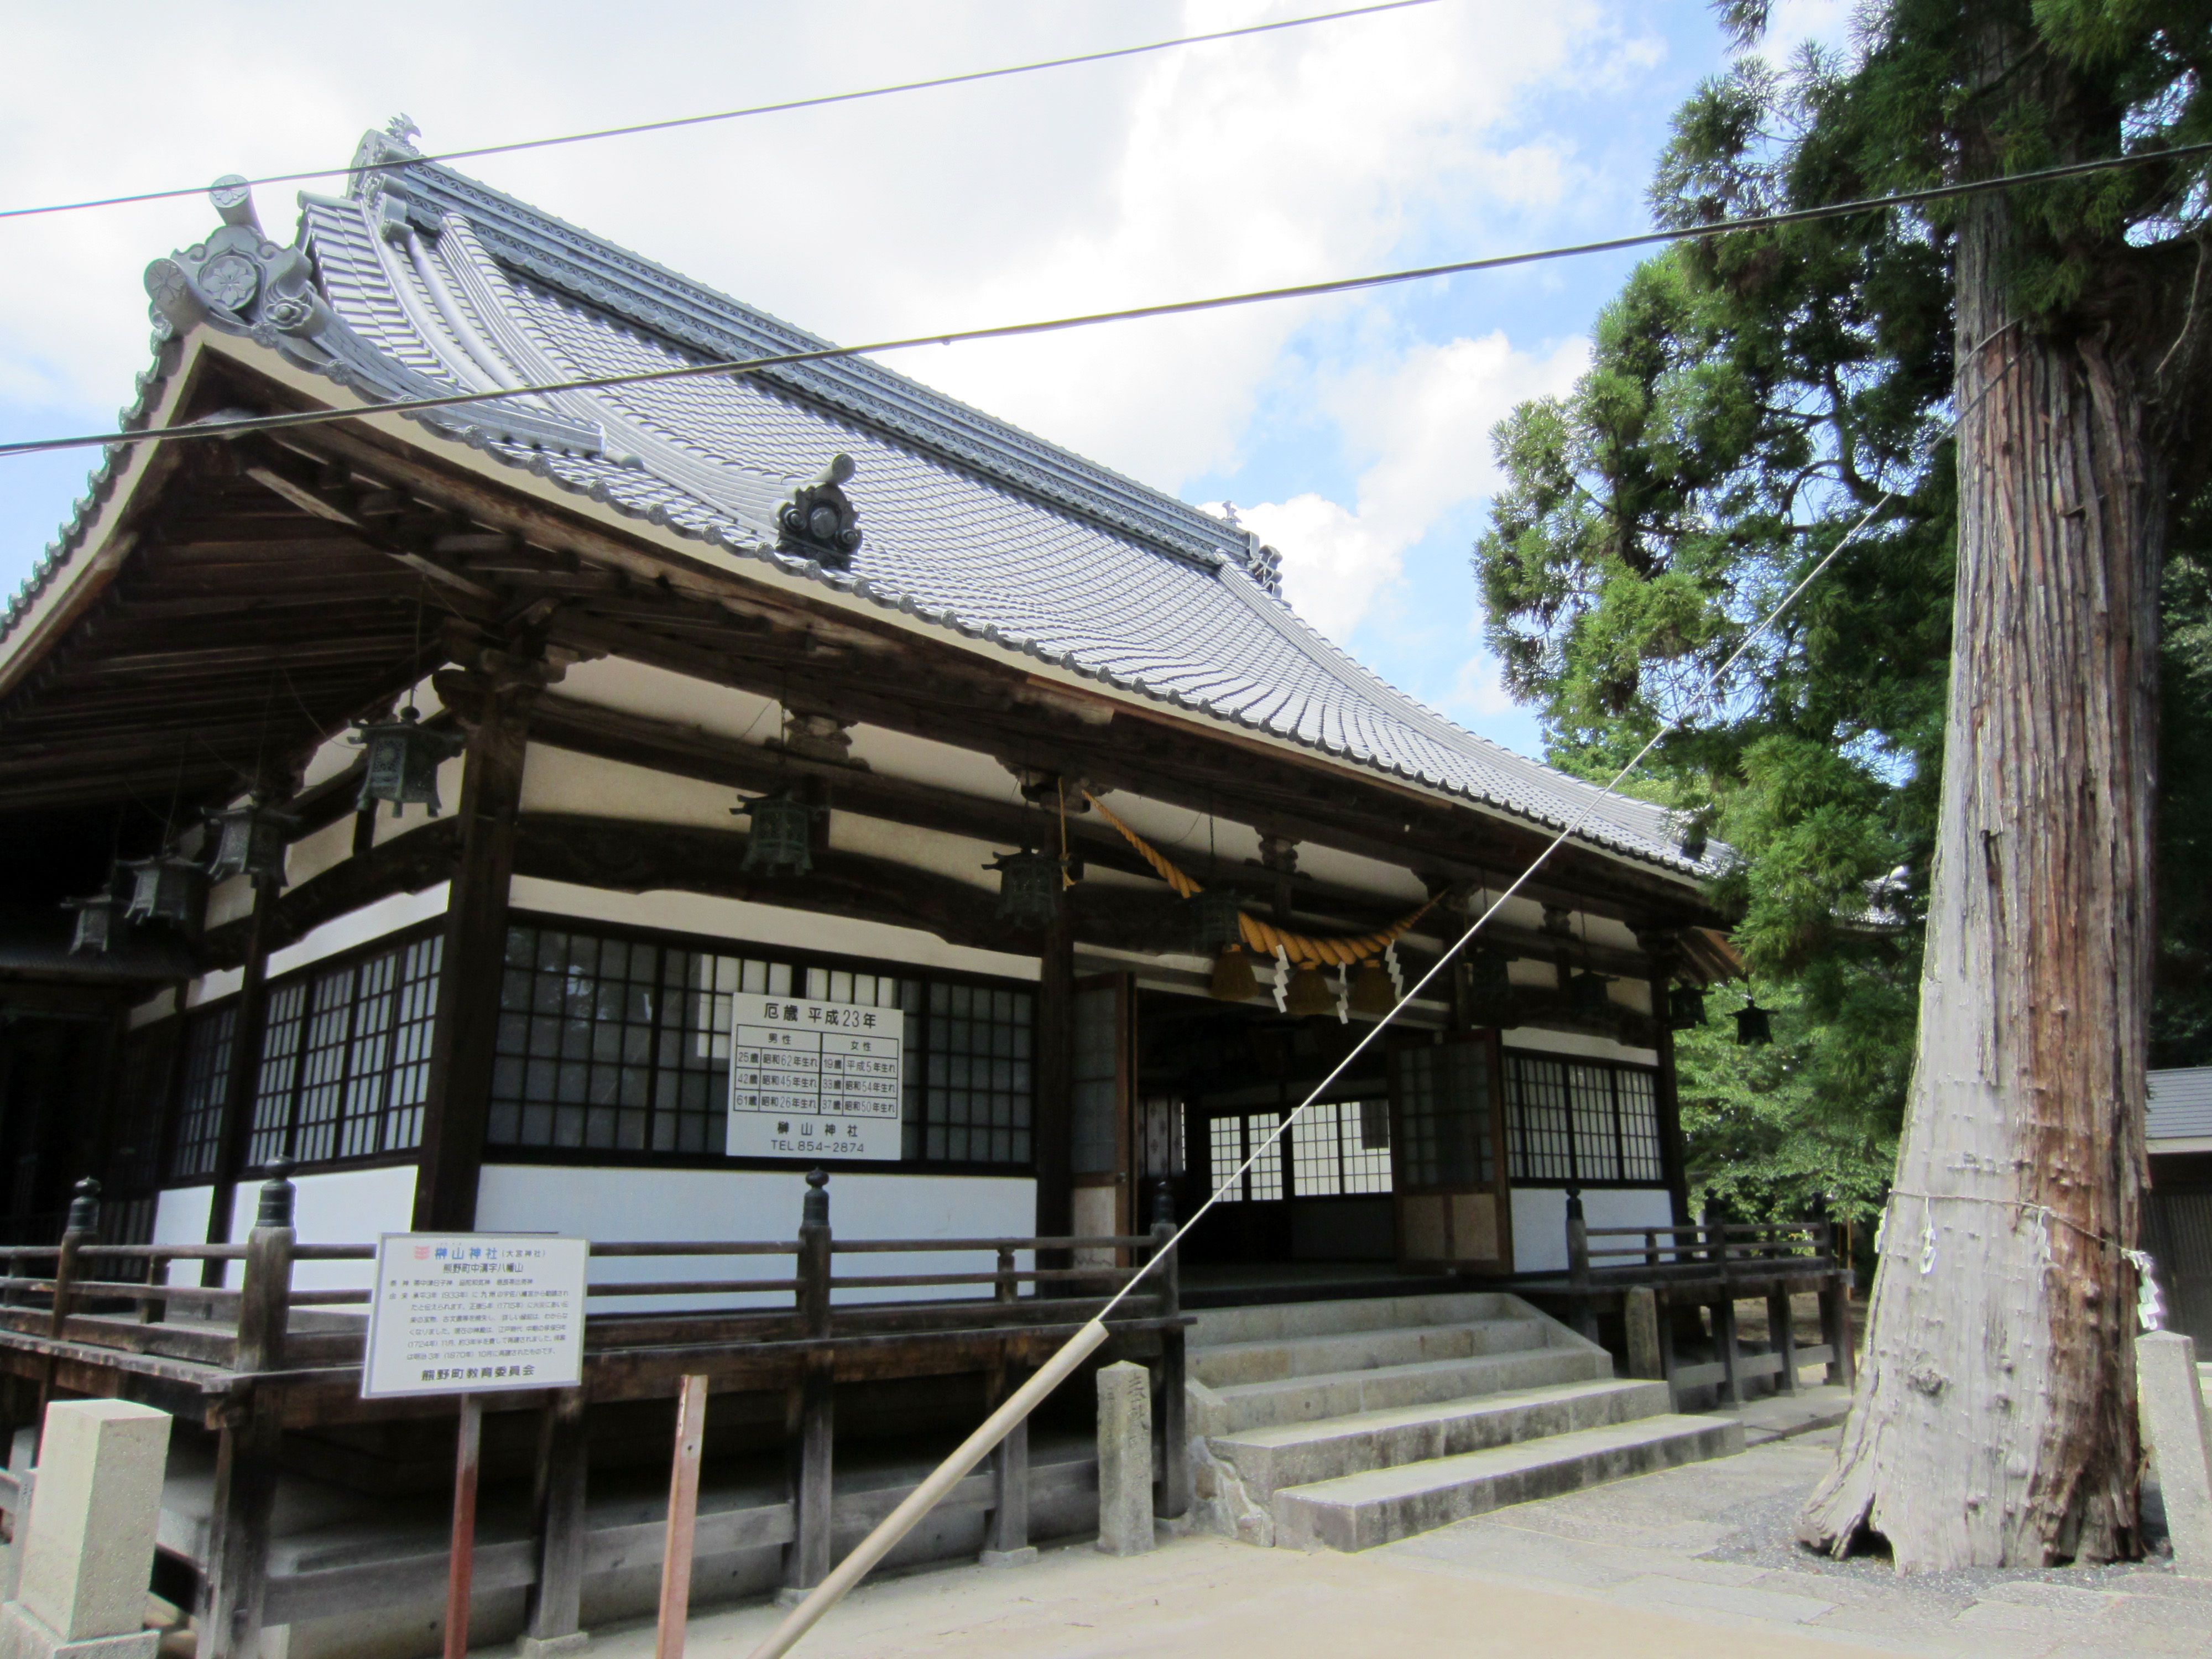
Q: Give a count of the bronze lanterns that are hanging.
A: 11